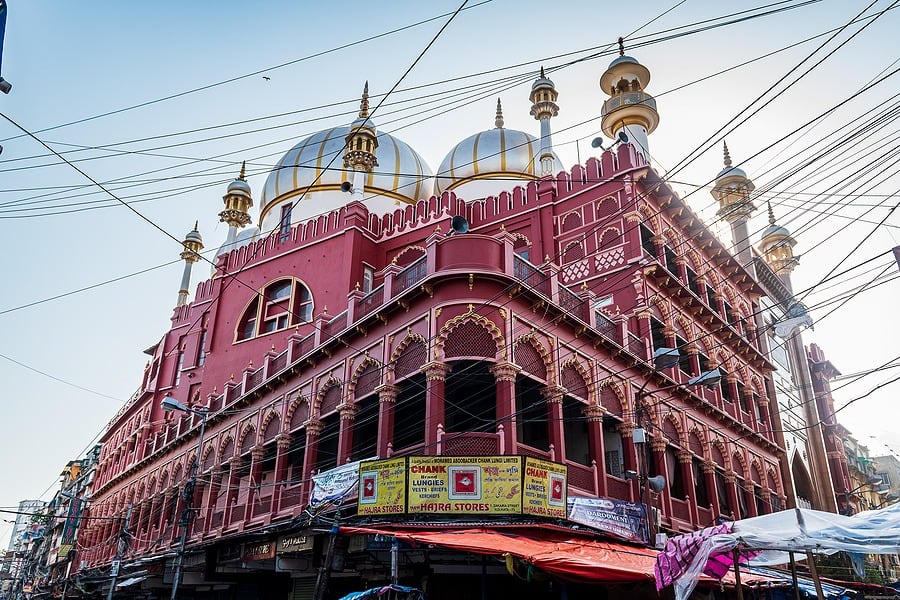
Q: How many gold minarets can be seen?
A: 7